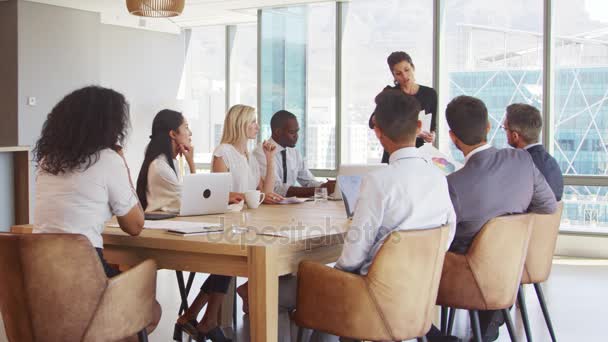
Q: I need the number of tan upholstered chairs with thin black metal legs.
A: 4